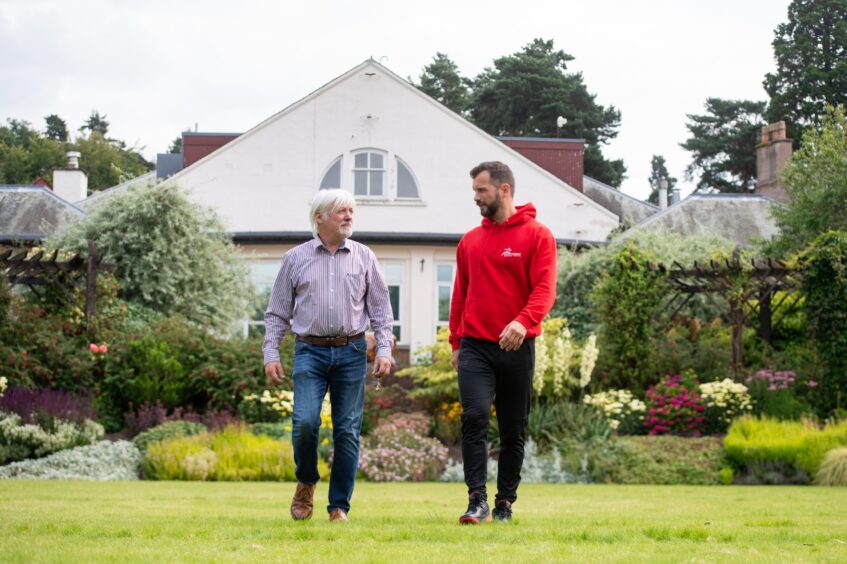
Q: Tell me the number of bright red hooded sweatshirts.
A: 1